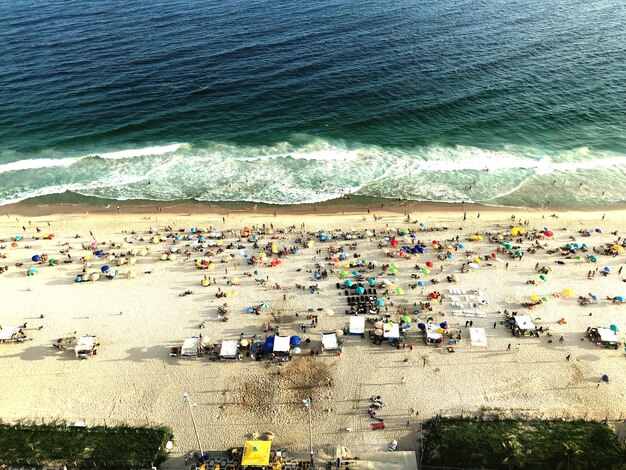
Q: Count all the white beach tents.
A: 12